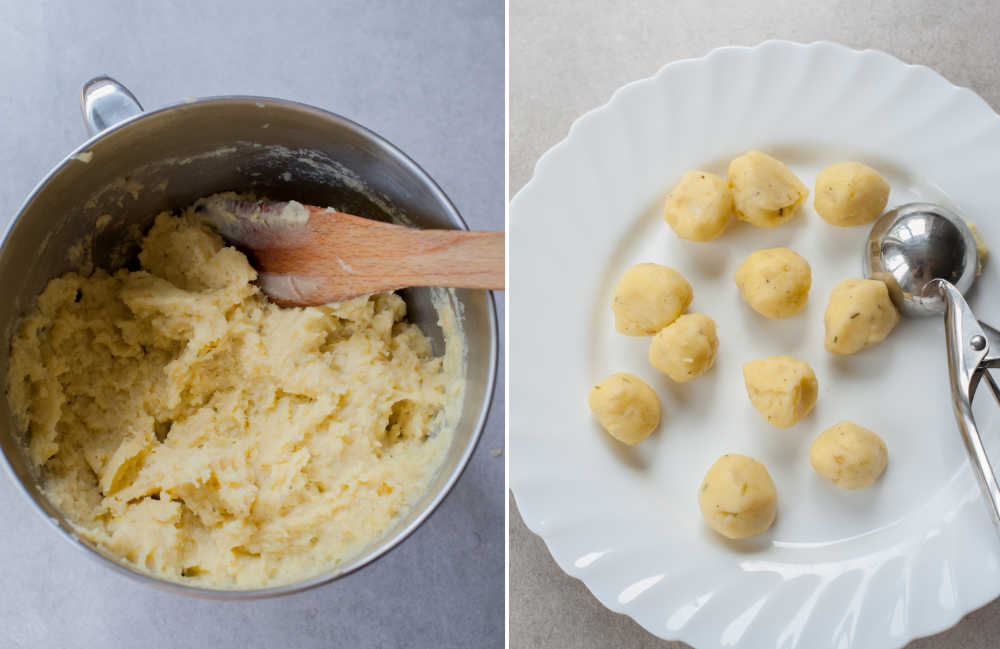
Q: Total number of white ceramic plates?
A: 1